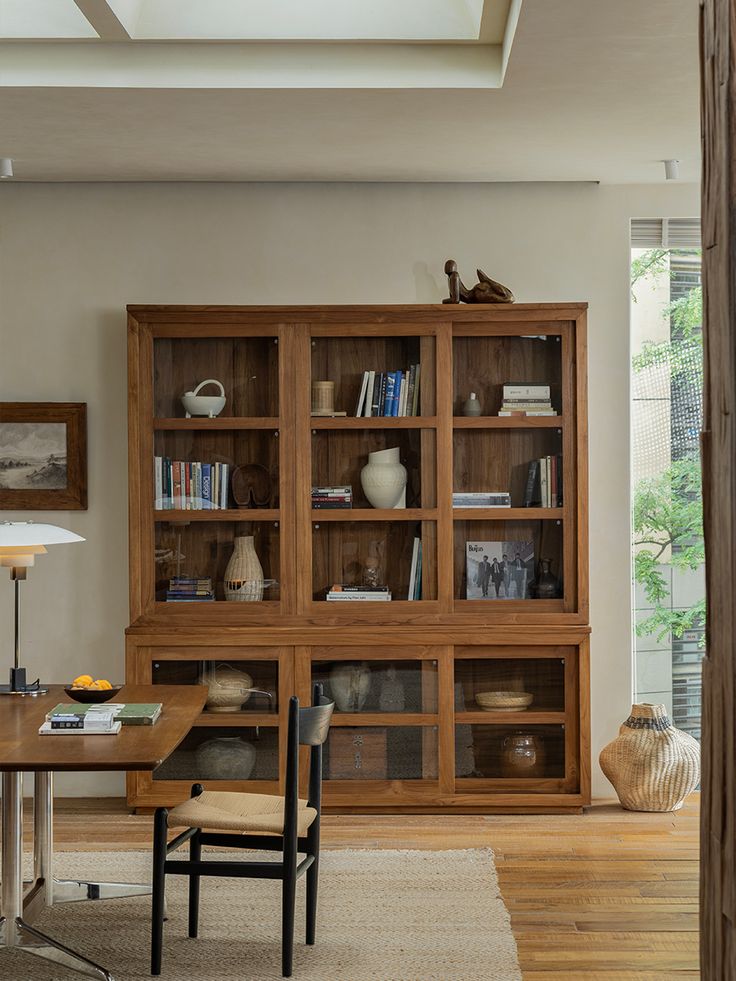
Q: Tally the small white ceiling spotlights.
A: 2